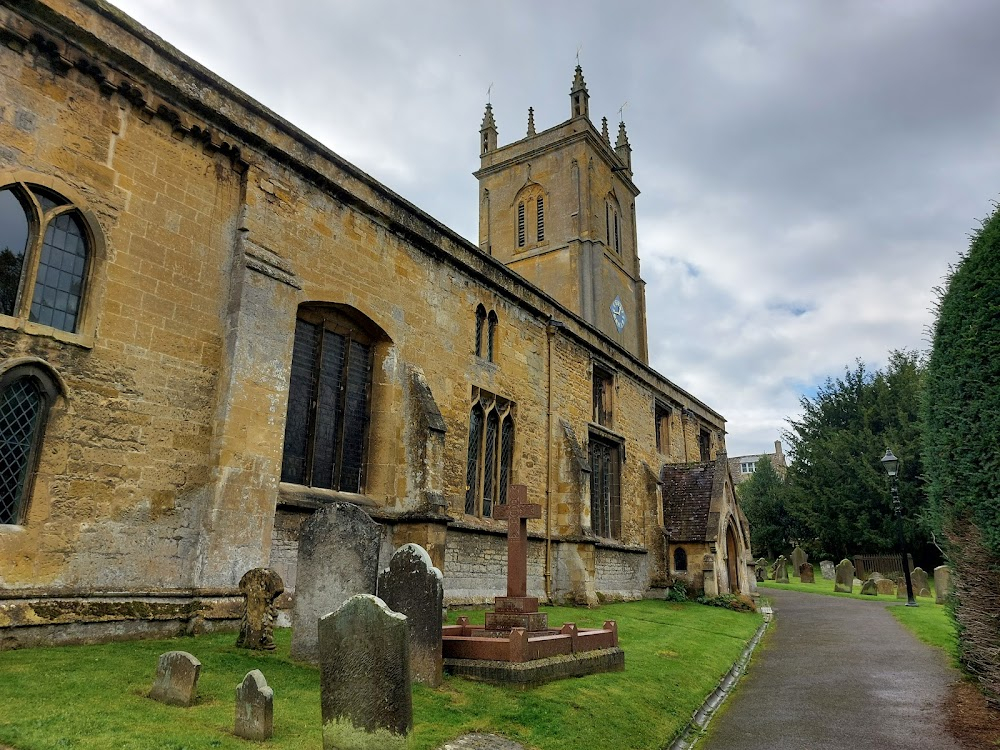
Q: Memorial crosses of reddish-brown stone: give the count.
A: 1